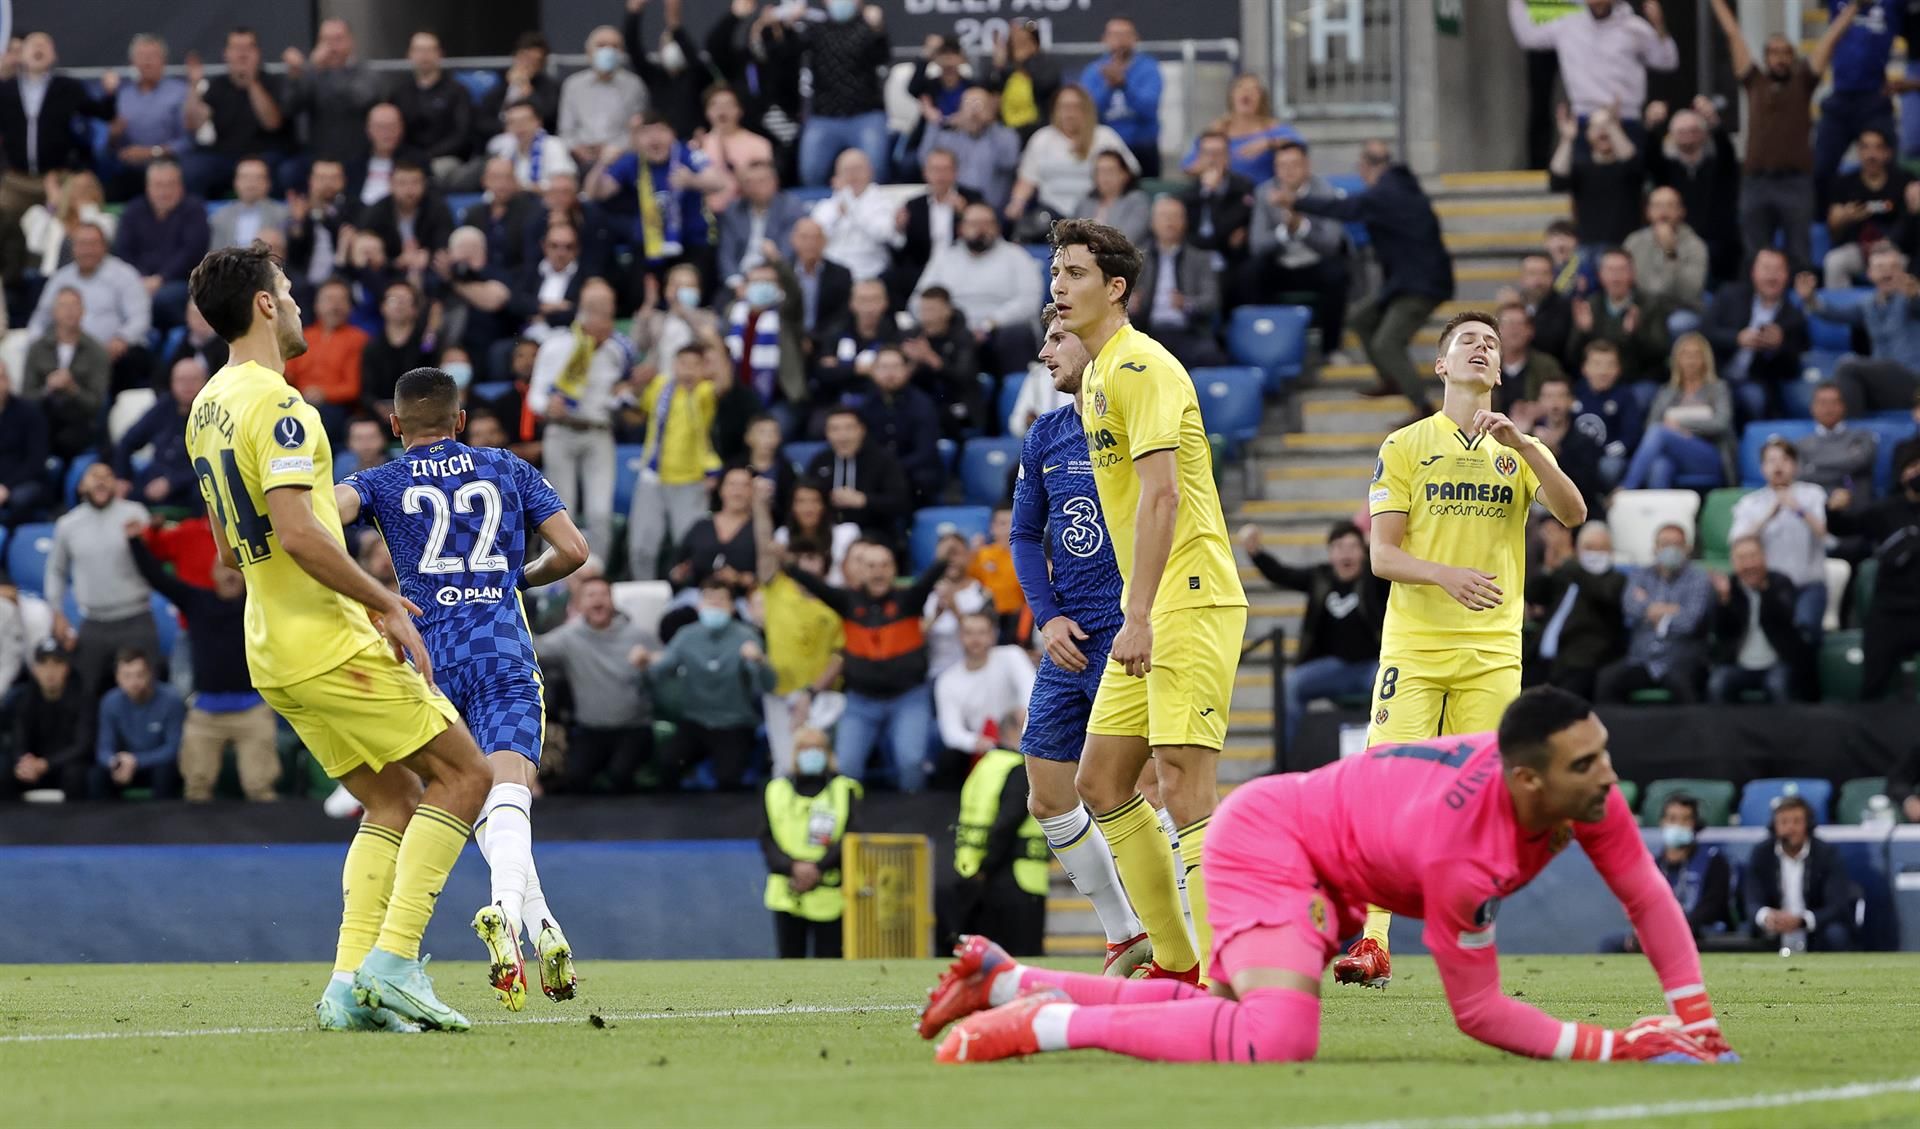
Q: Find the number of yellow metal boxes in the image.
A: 1